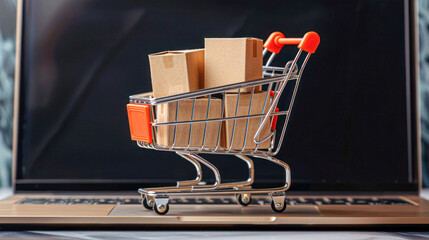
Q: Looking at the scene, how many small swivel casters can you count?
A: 4